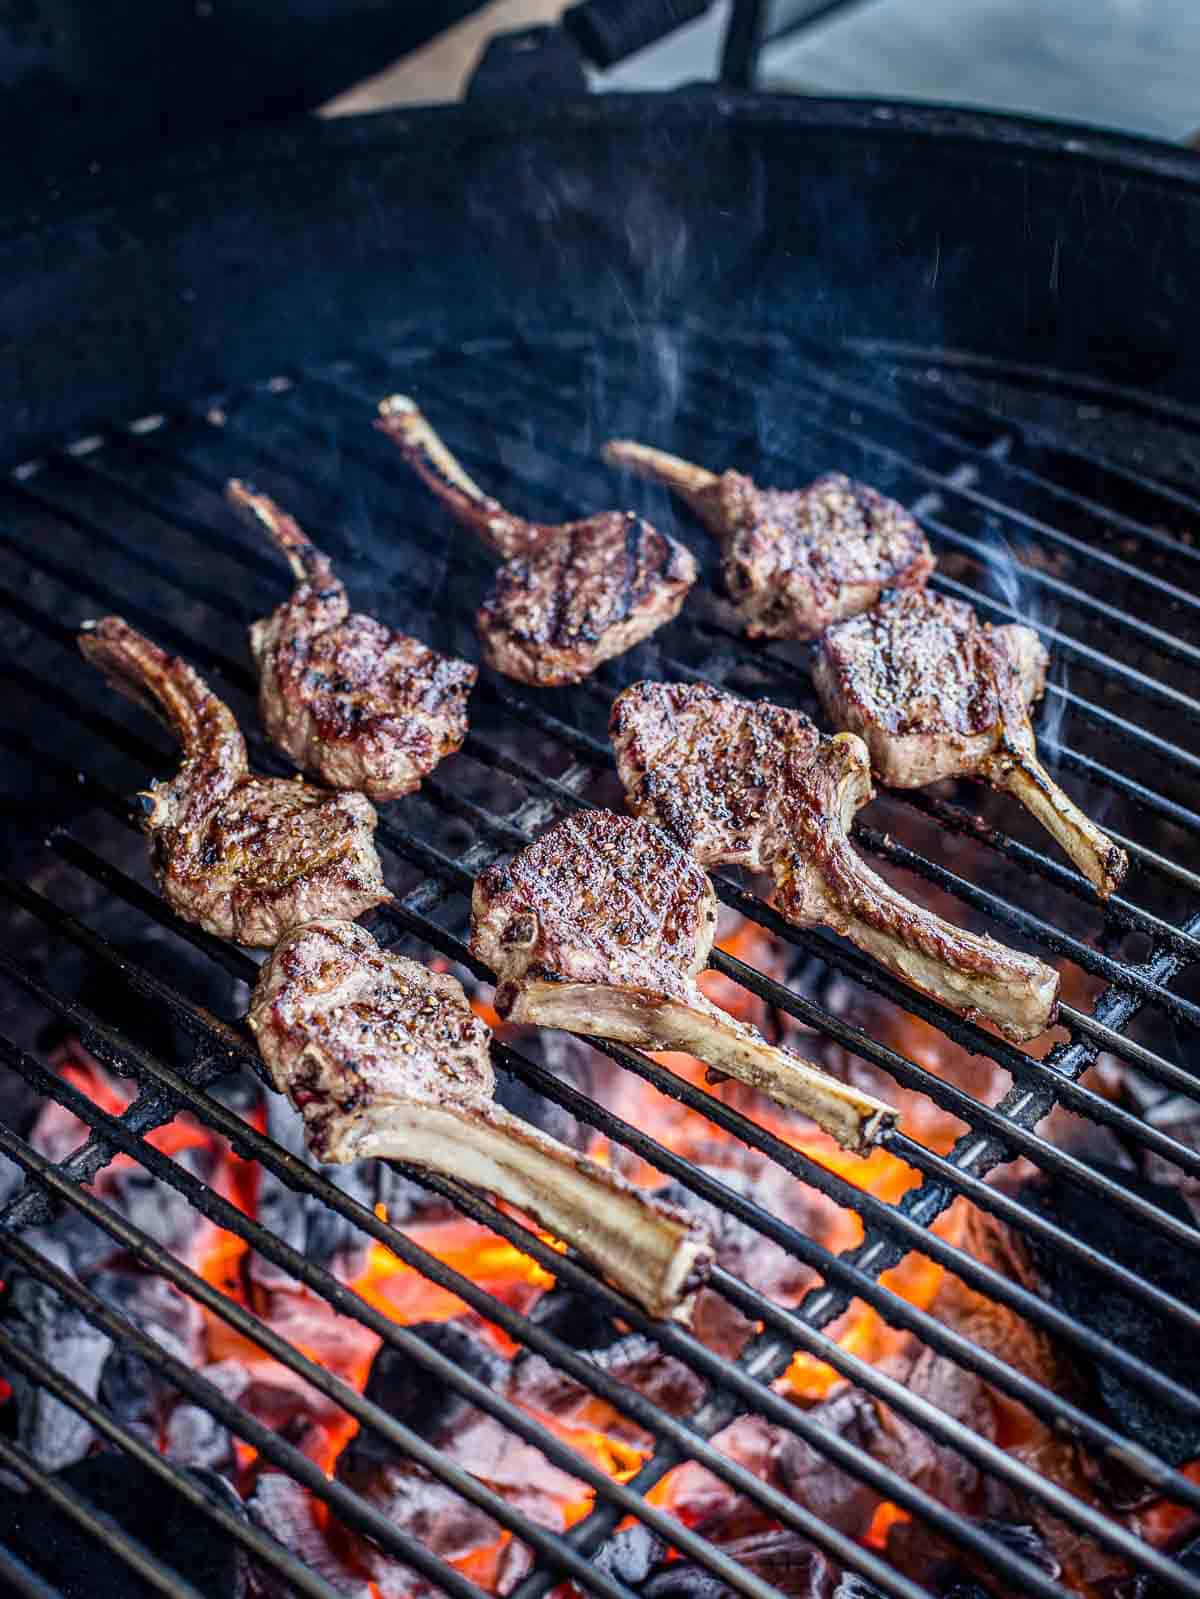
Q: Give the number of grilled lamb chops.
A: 8